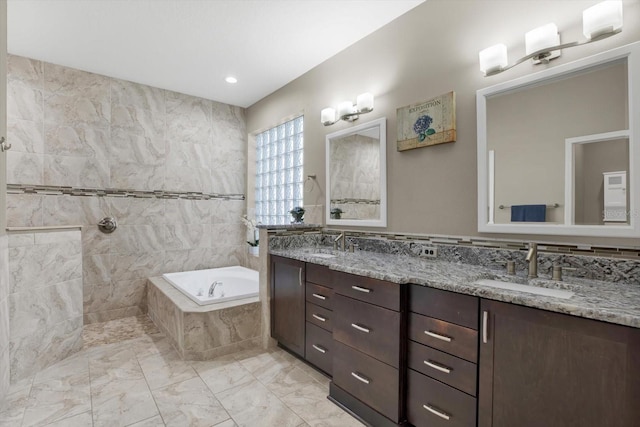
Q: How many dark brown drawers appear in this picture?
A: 9